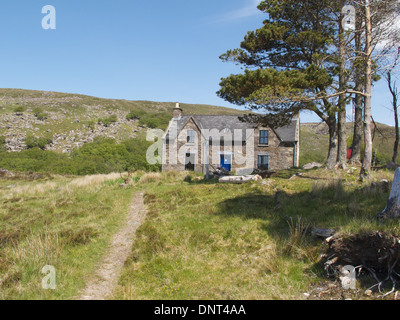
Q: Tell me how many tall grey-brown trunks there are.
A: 4